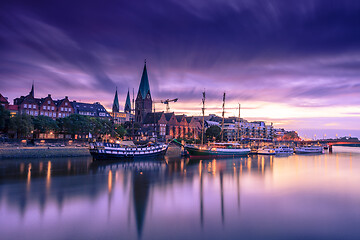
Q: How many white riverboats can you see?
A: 3